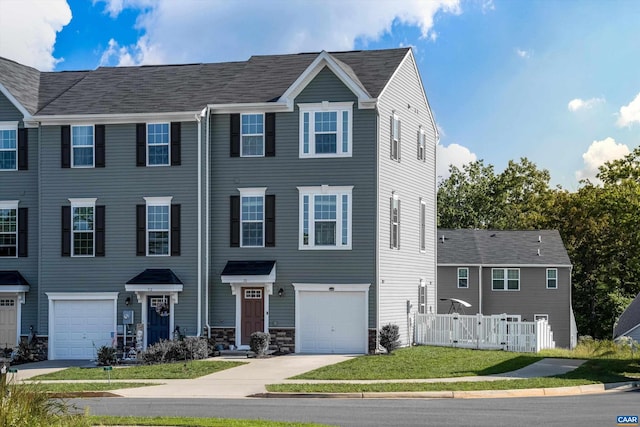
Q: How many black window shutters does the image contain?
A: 14